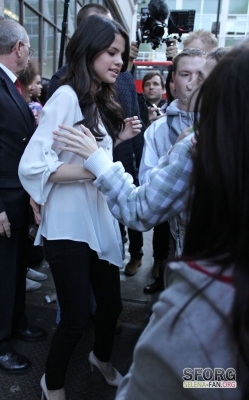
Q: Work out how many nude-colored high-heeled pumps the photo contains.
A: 2